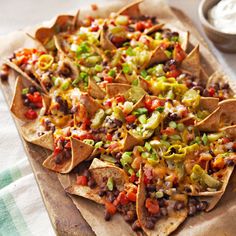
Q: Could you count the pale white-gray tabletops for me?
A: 1